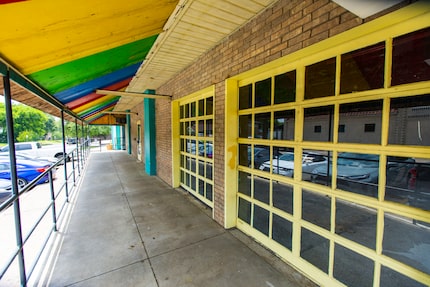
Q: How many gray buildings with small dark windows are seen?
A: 1